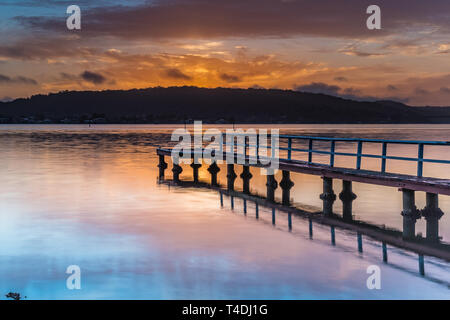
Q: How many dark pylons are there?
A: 12